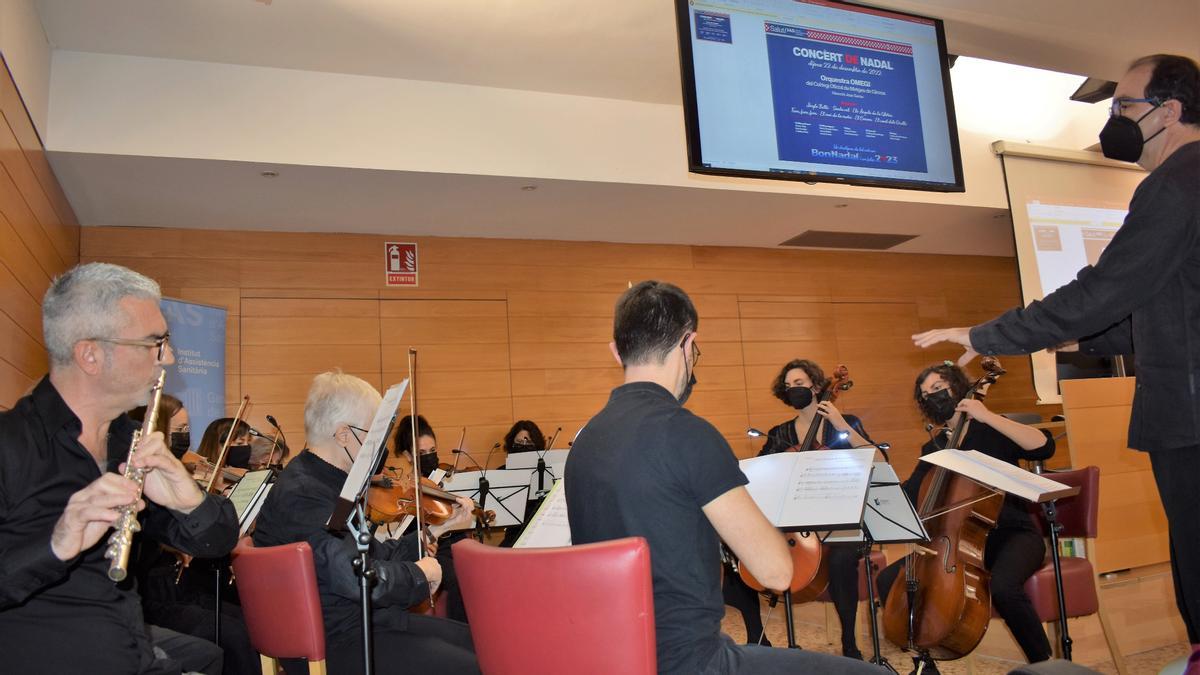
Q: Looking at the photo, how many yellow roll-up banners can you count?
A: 0